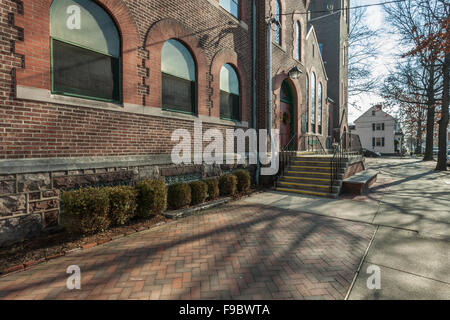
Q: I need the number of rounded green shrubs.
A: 8